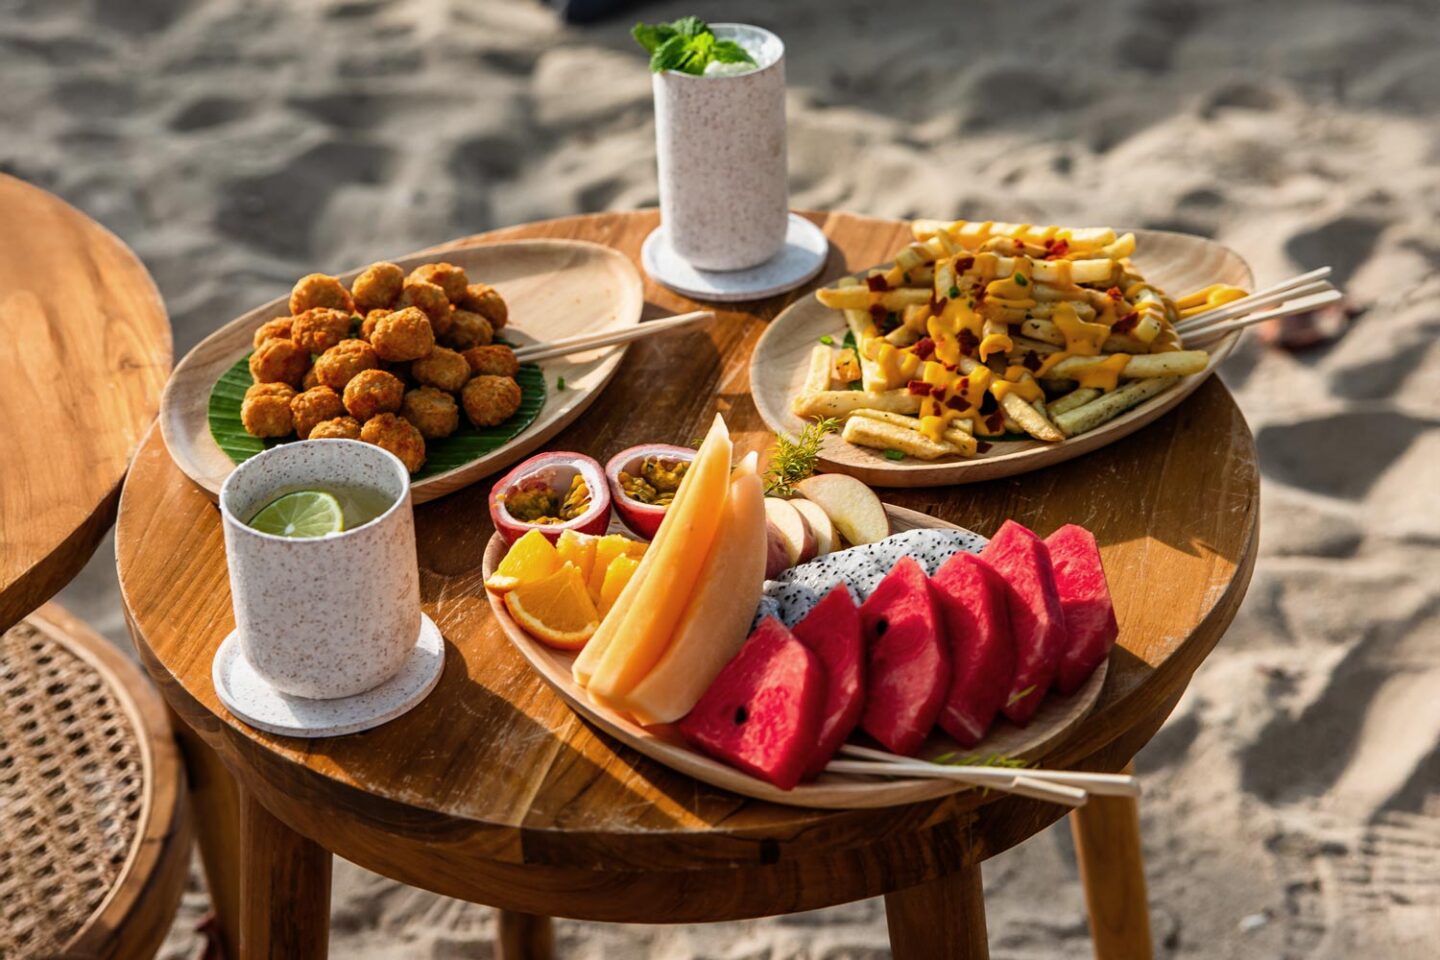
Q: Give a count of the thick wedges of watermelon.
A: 6